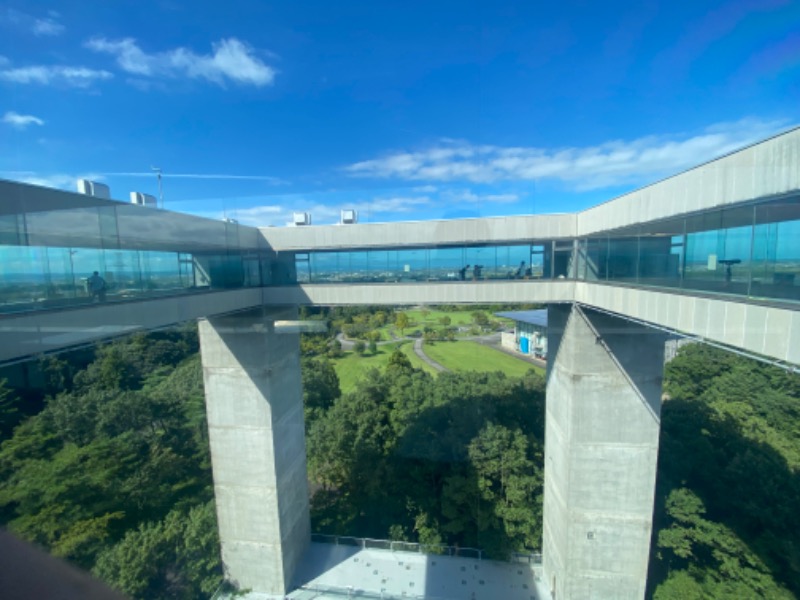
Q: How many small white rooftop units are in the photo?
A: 4